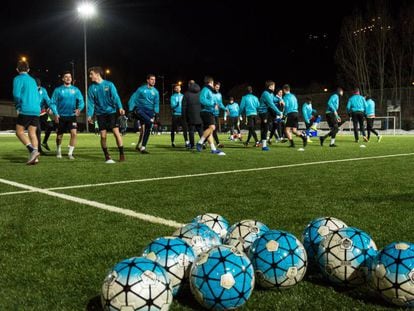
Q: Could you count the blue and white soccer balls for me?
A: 10